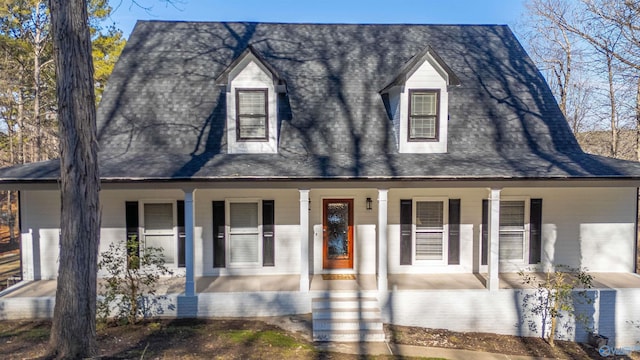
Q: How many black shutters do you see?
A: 8